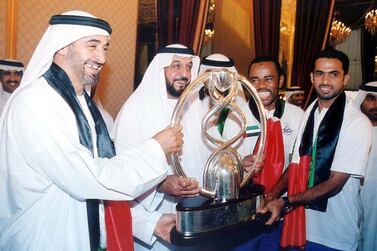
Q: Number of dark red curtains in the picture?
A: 3